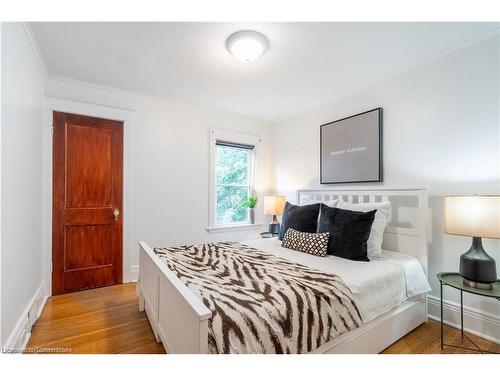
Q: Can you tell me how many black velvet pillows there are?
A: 2